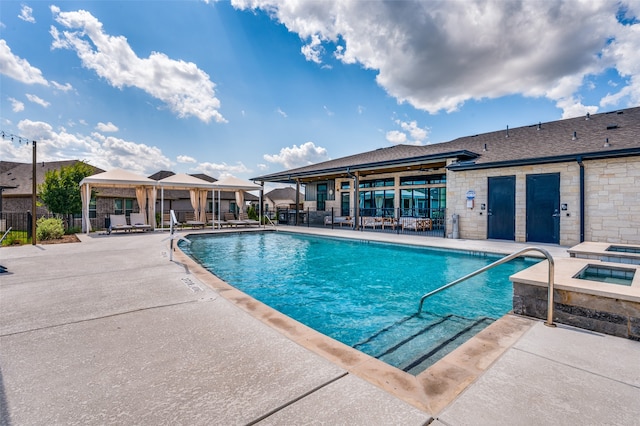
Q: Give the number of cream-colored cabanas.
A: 3